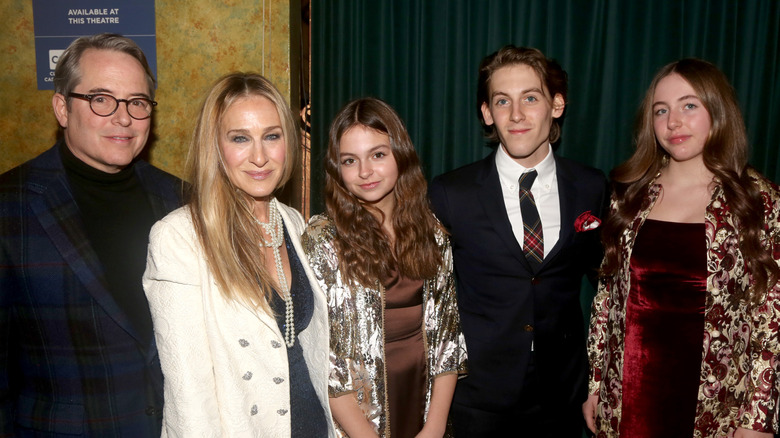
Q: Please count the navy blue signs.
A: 1